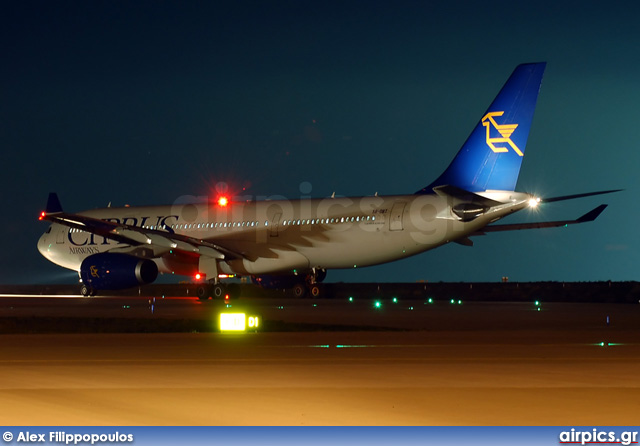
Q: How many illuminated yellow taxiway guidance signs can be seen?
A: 1